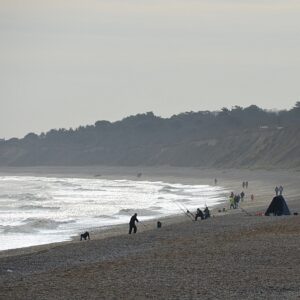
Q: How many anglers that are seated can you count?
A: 2